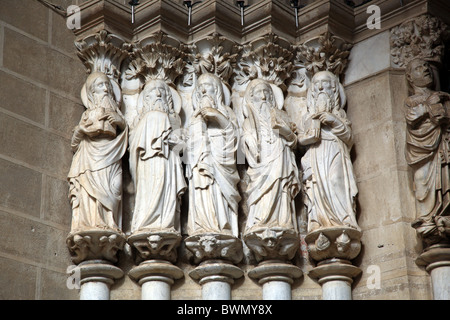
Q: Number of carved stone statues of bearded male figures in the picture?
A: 5